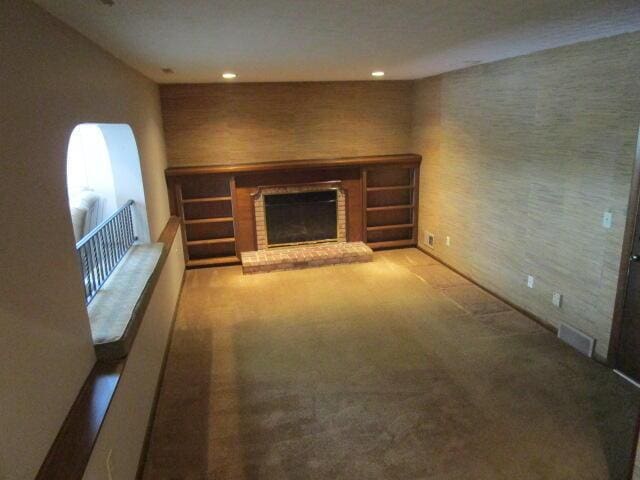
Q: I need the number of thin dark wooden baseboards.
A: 2